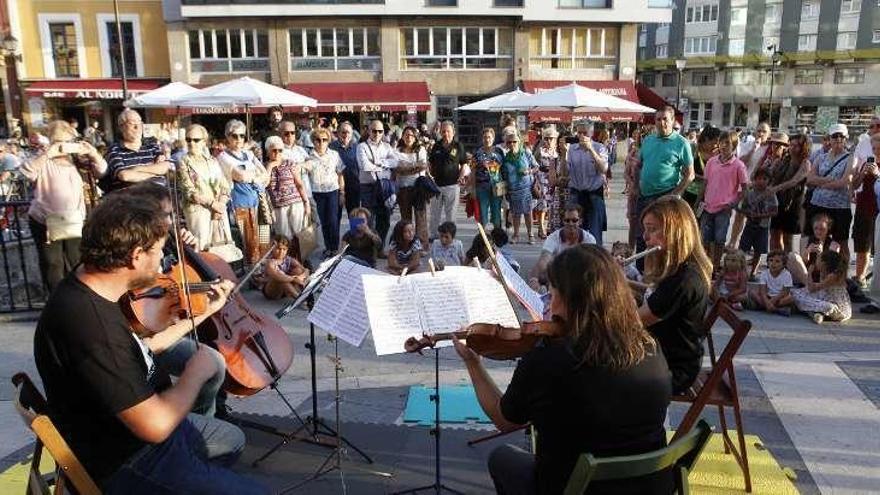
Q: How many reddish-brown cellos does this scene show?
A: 1